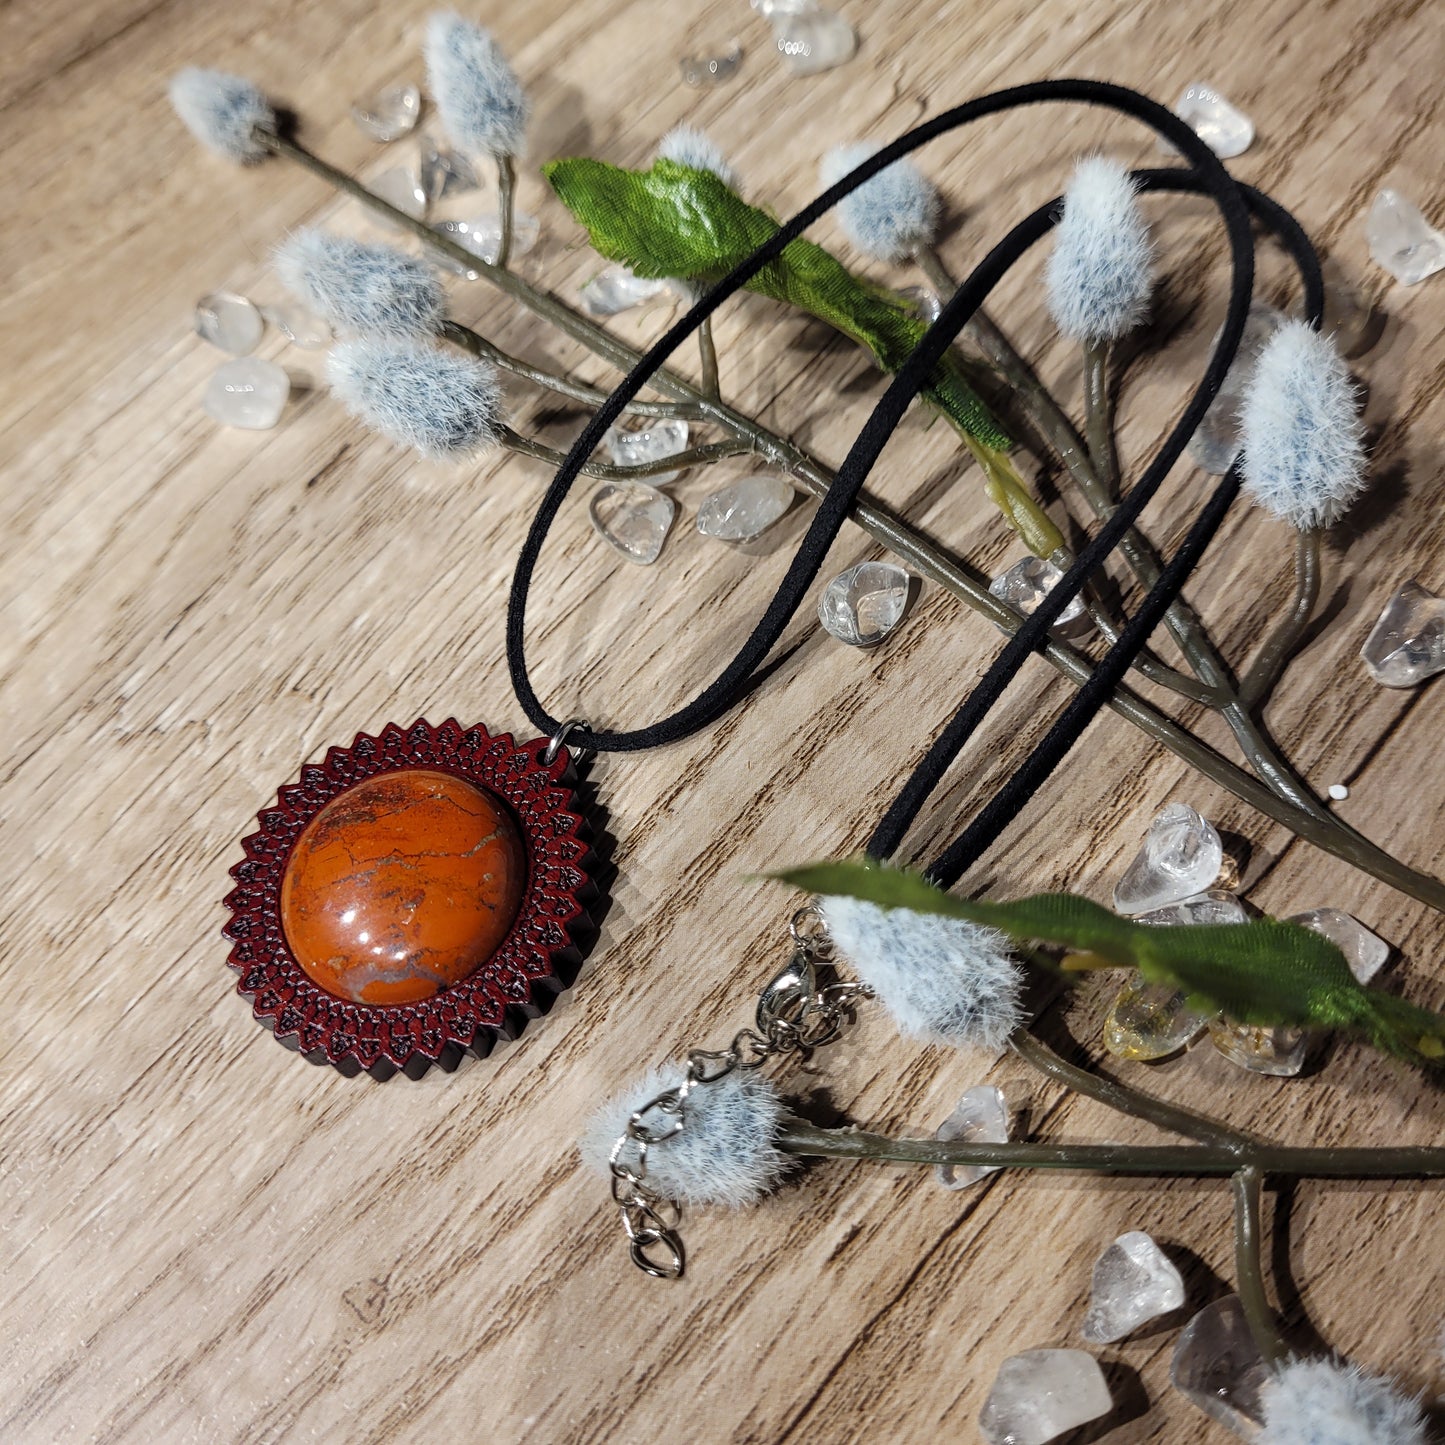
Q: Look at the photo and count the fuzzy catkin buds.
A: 11